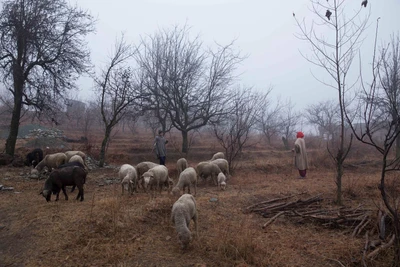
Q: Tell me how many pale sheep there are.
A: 13